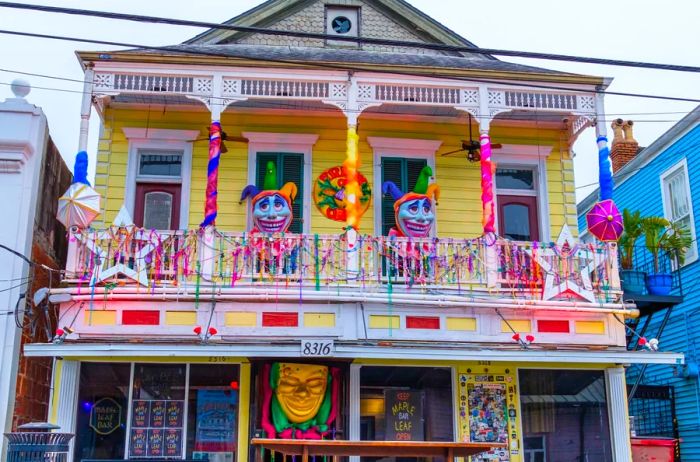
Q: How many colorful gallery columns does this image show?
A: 5